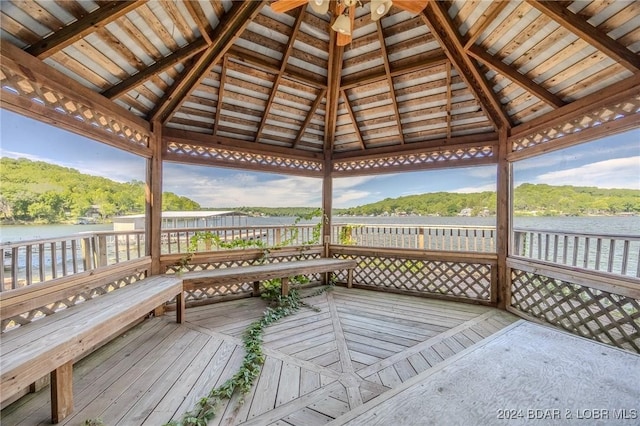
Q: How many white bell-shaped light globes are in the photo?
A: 3